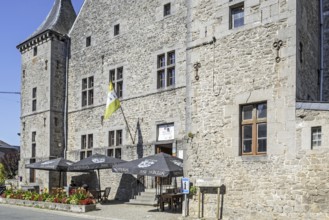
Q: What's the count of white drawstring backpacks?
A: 0